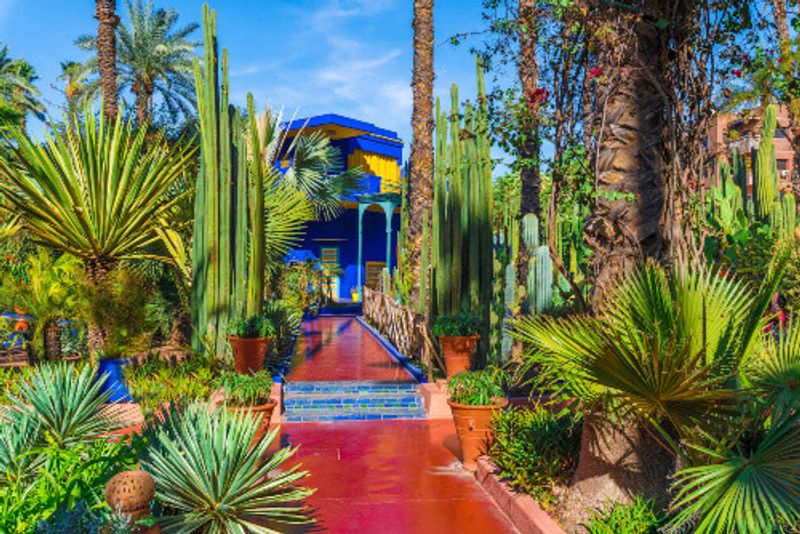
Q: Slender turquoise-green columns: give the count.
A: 2